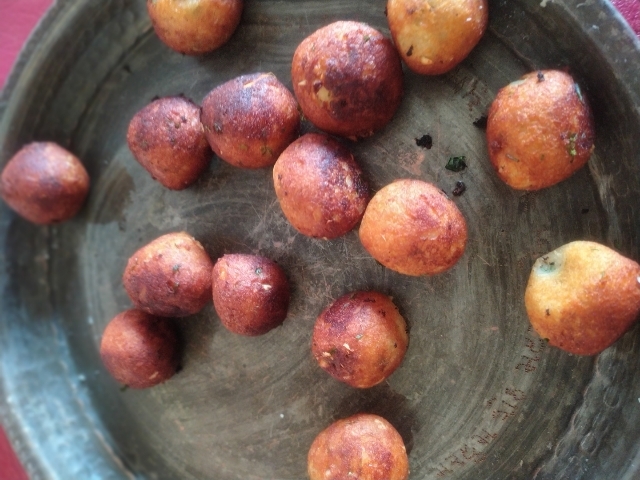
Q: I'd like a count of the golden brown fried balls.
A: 15